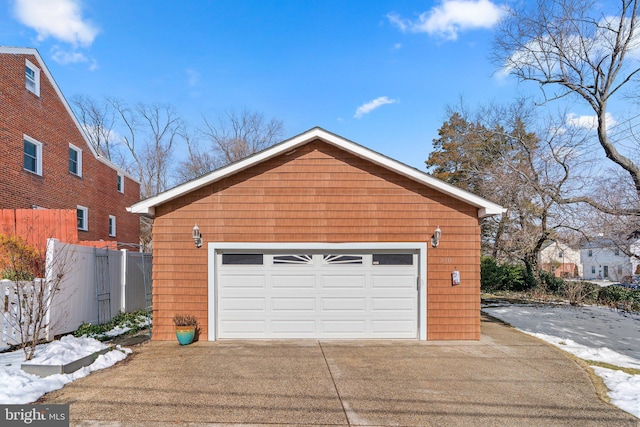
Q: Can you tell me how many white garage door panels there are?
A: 12